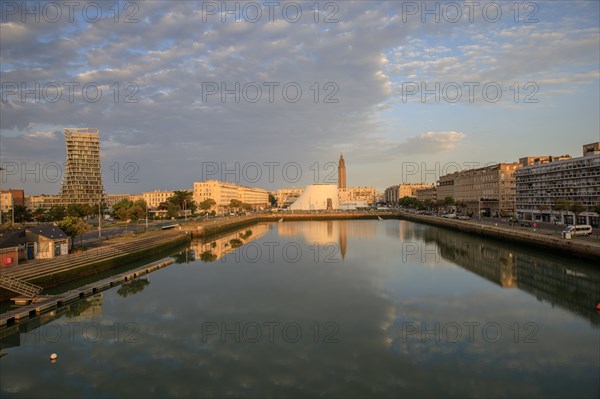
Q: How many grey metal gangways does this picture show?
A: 1